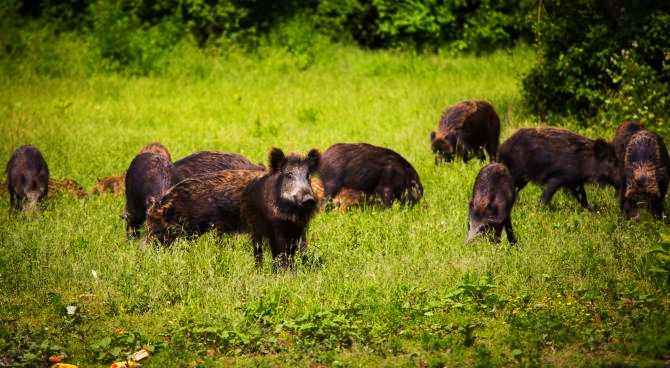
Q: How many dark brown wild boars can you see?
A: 11